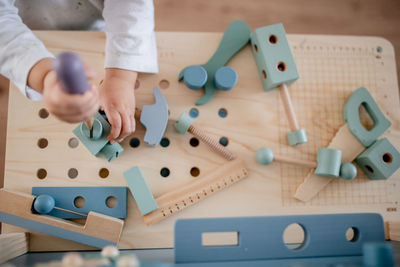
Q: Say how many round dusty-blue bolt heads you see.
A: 2